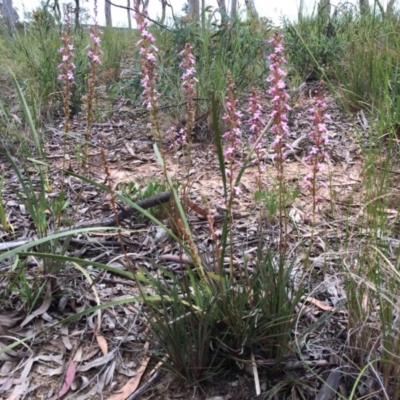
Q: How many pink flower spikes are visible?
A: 8